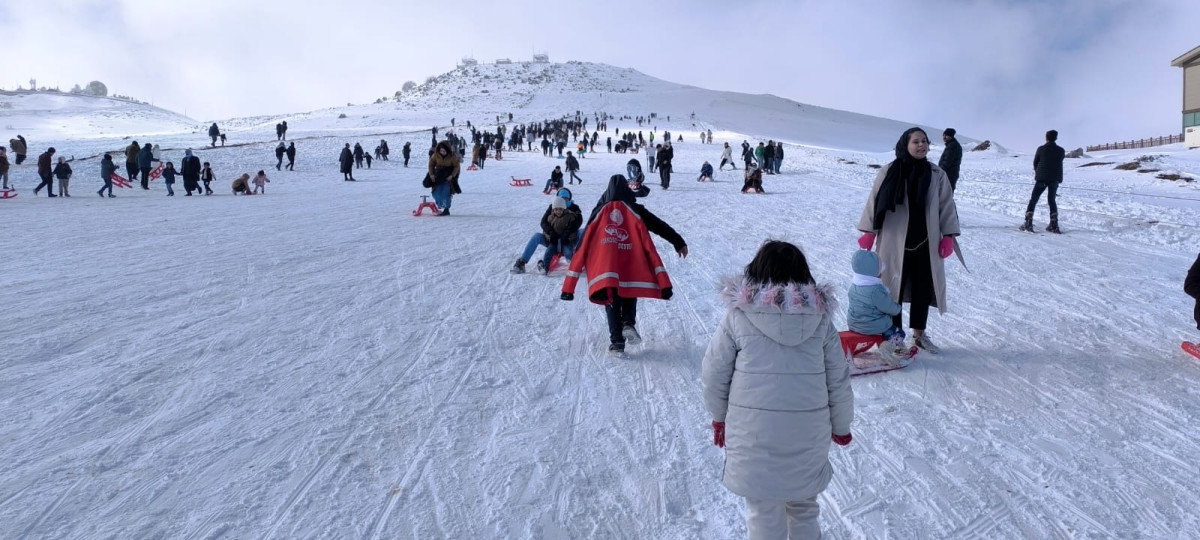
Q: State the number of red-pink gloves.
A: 4